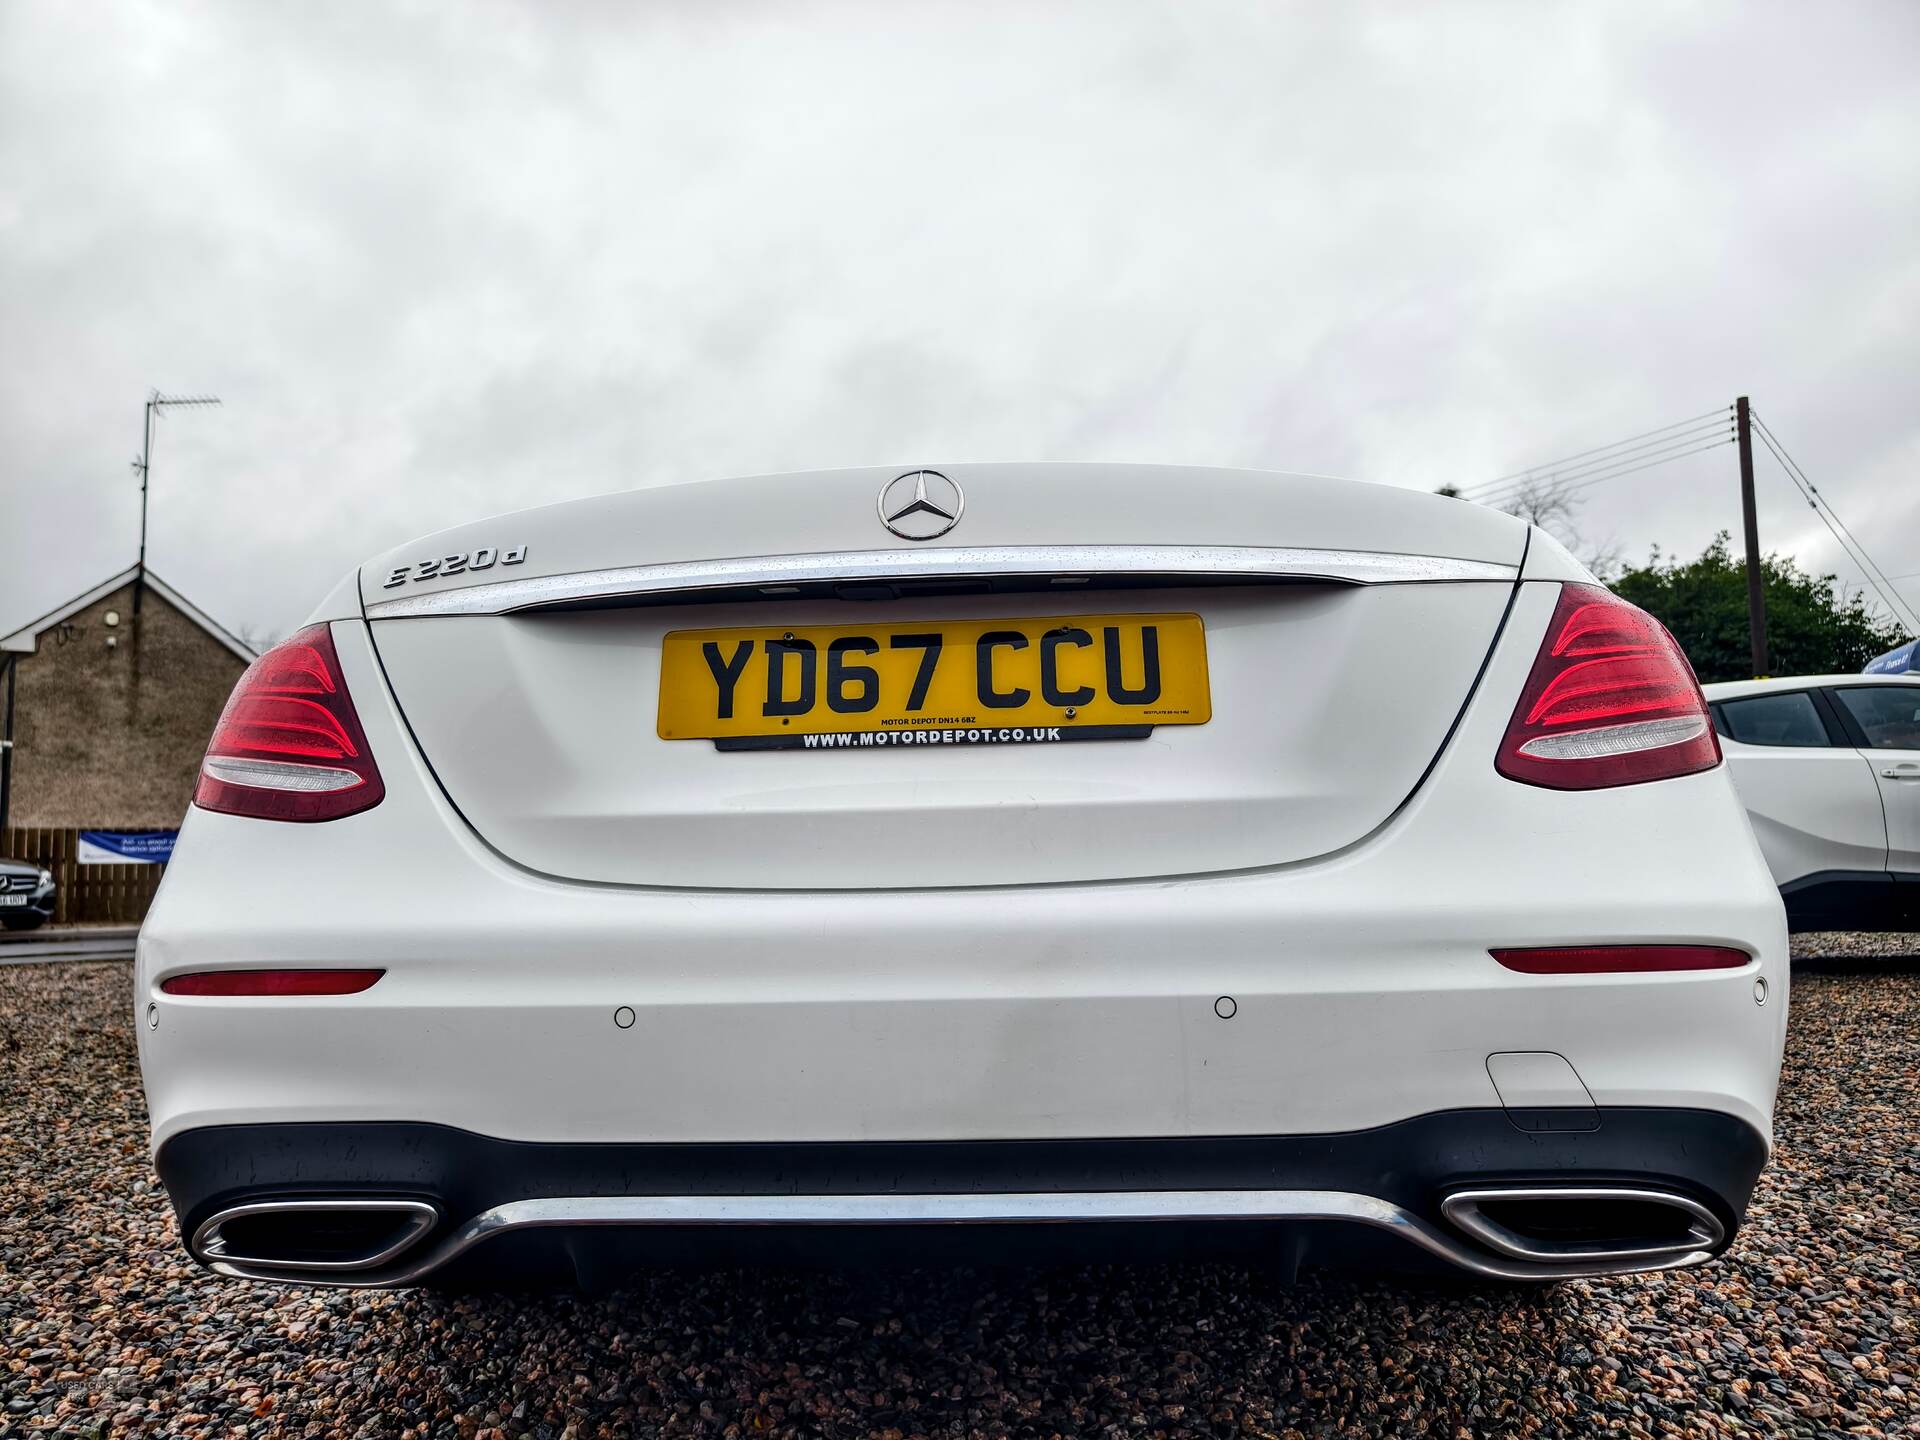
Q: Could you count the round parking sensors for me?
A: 4